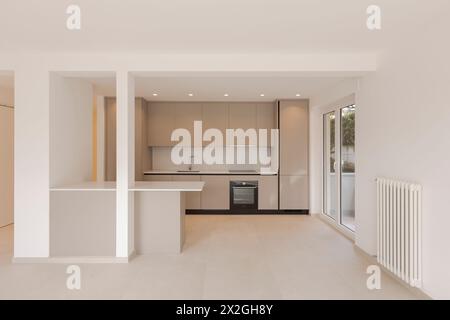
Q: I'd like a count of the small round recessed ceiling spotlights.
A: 5